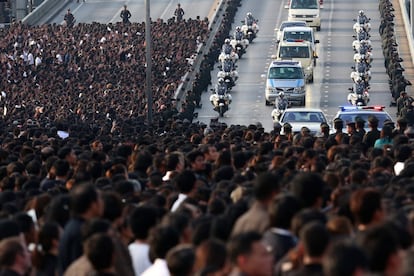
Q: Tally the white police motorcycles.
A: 11